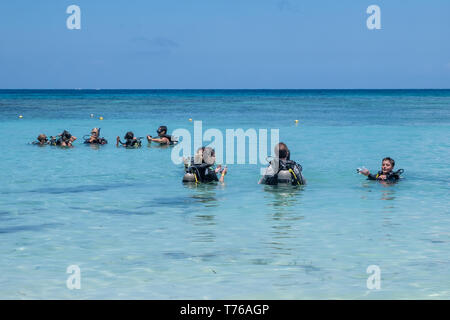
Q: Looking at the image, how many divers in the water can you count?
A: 9